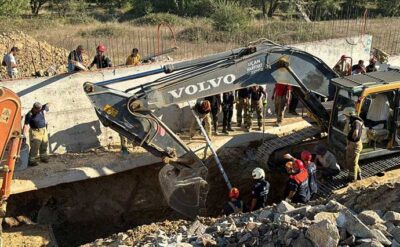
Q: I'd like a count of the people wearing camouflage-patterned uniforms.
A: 0